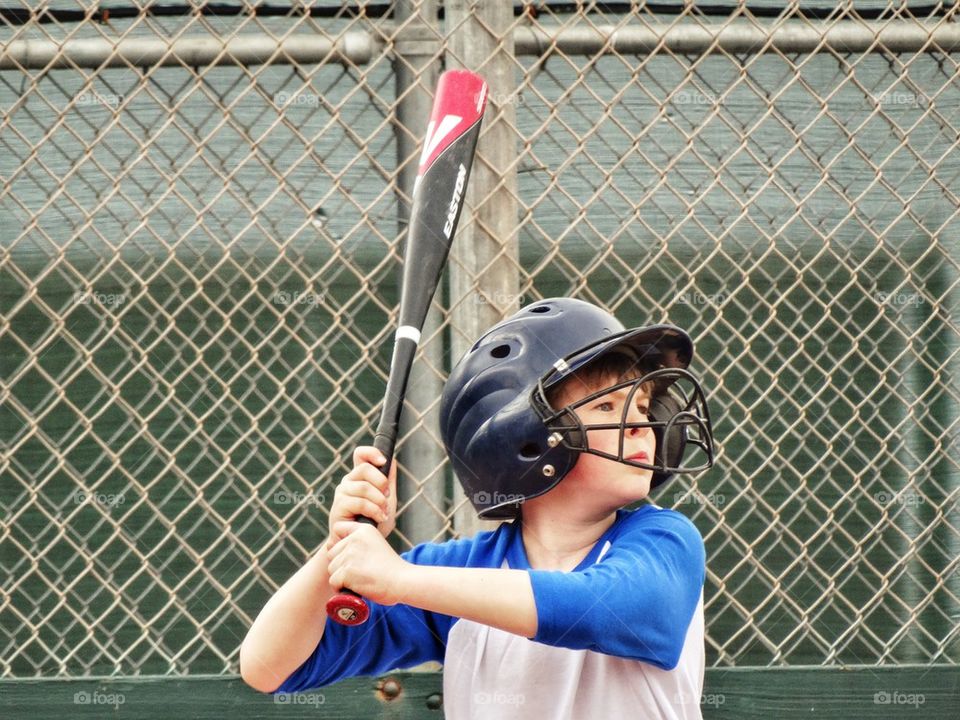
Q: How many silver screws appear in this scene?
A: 2